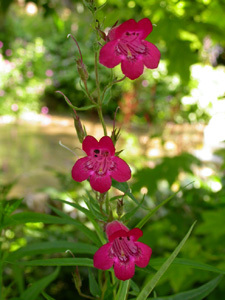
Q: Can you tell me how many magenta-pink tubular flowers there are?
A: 3